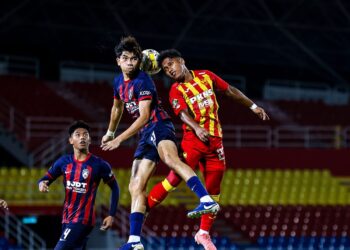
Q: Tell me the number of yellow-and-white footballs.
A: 1